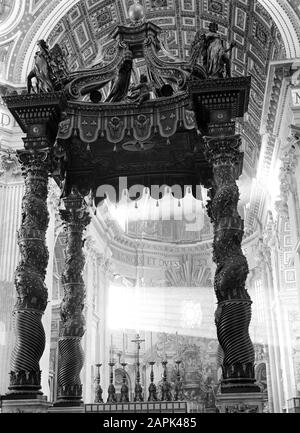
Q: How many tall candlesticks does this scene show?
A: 6